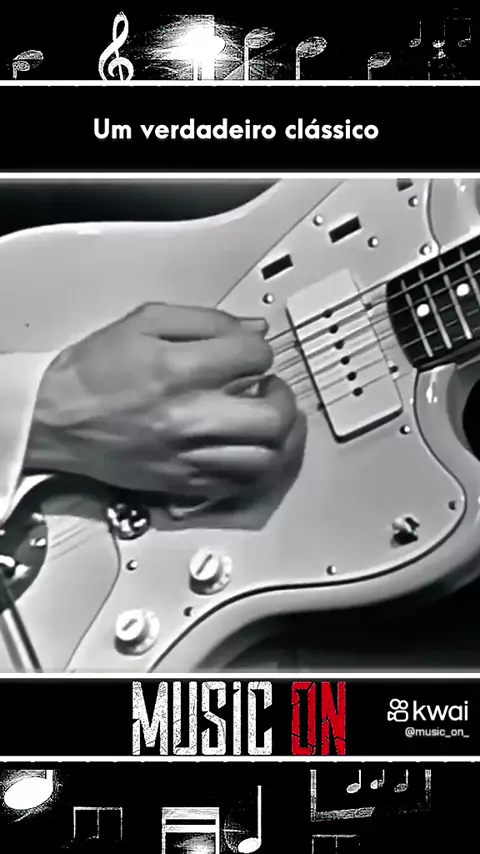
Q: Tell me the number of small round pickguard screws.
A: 10